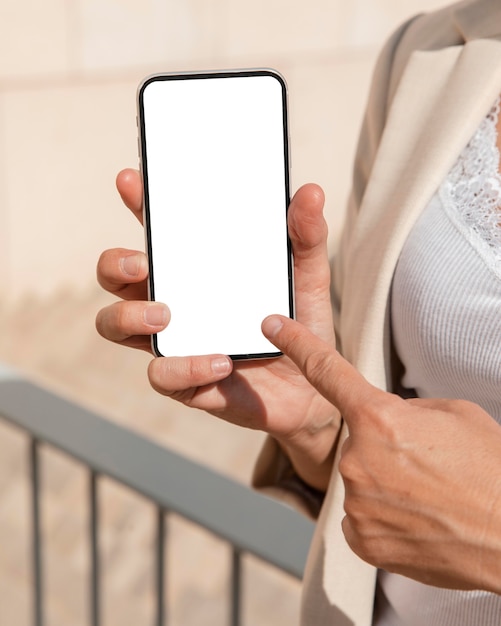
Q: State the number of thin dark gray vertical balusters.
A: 4